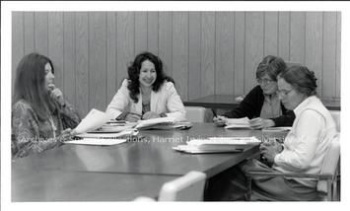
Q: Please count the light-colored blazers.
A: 1